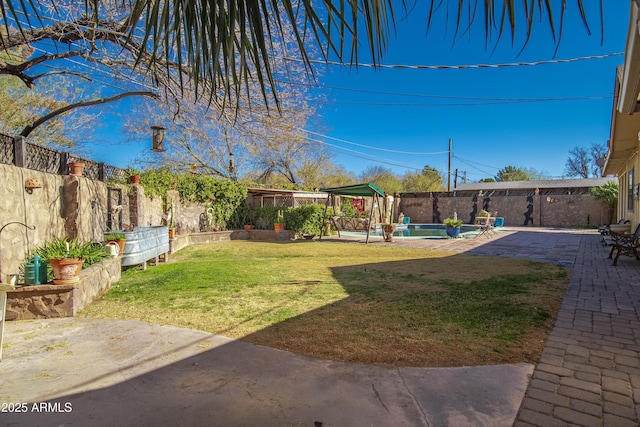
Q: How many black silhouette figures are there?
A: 4